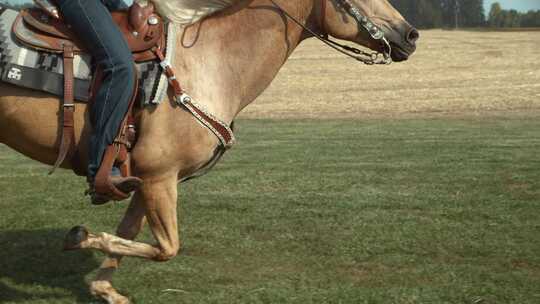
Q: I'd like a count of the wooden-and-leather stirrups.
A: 1